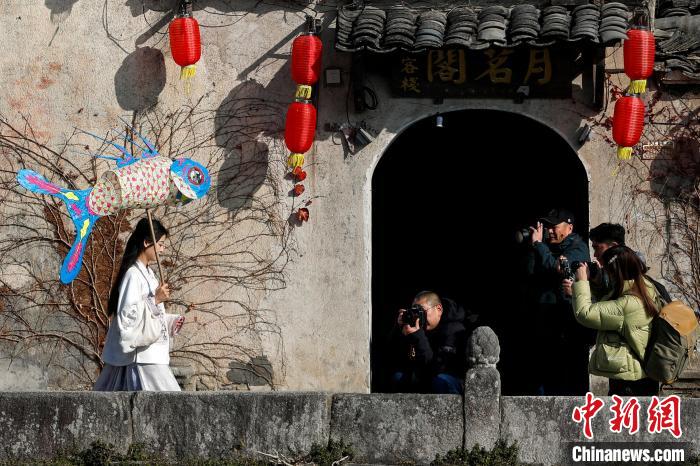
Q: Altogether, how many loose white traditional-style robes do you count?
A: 1